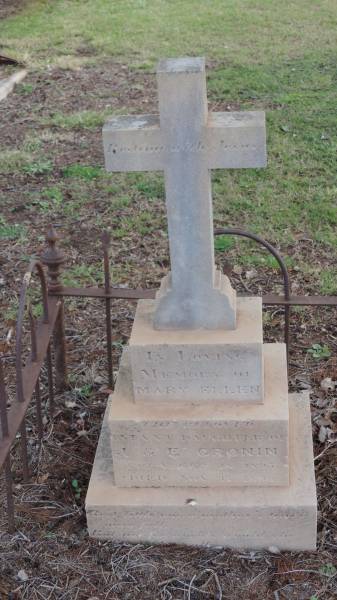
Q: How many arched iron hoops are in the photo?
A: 2